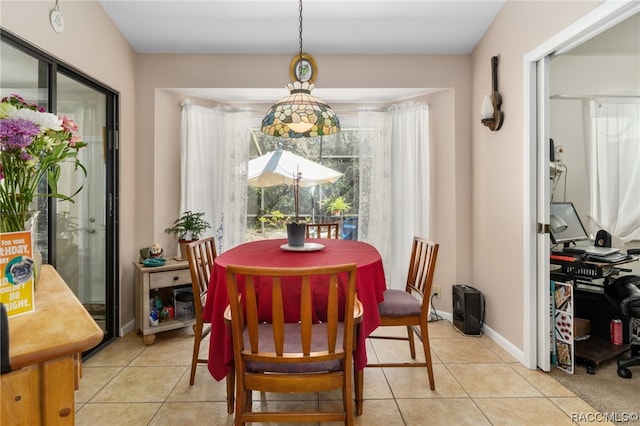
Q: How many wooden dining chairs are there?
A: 4